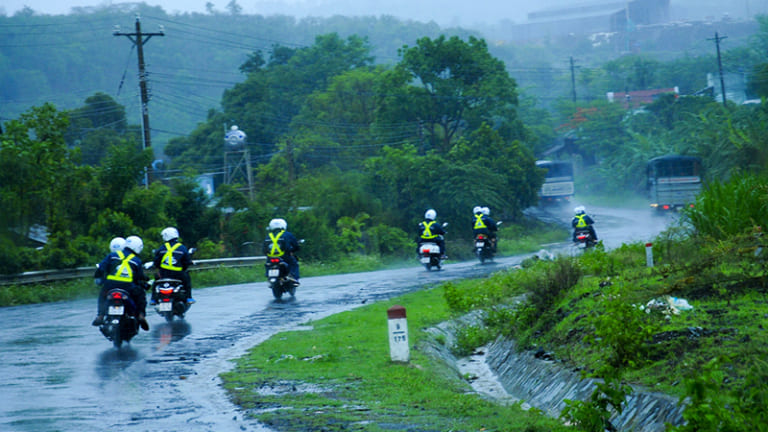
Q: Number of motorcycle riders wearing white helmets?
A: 8